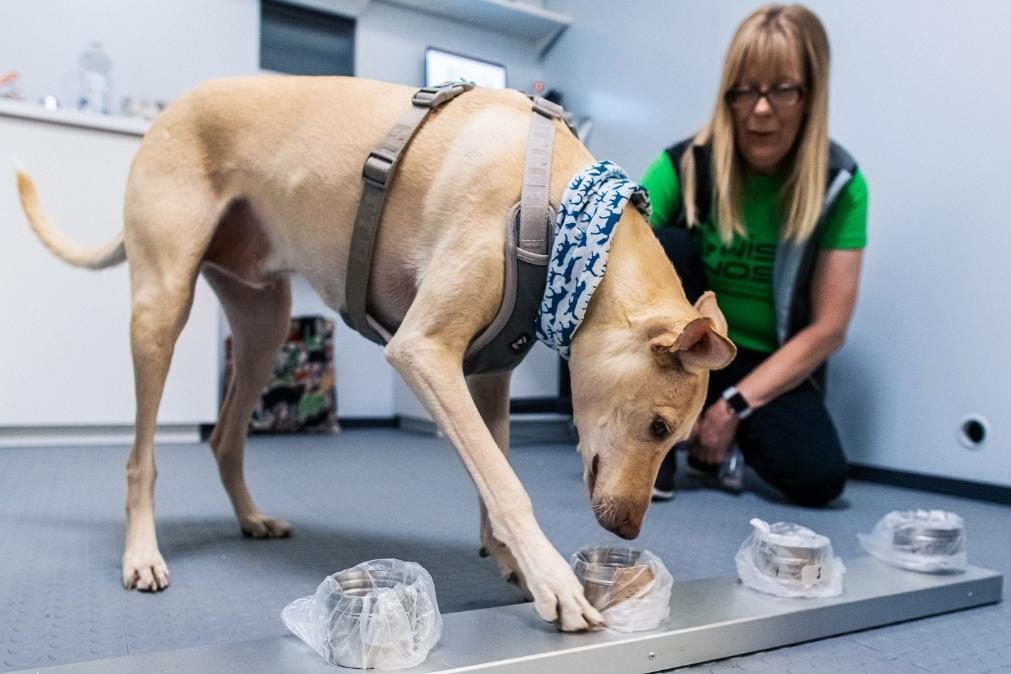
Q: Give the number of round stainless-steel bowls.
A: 4